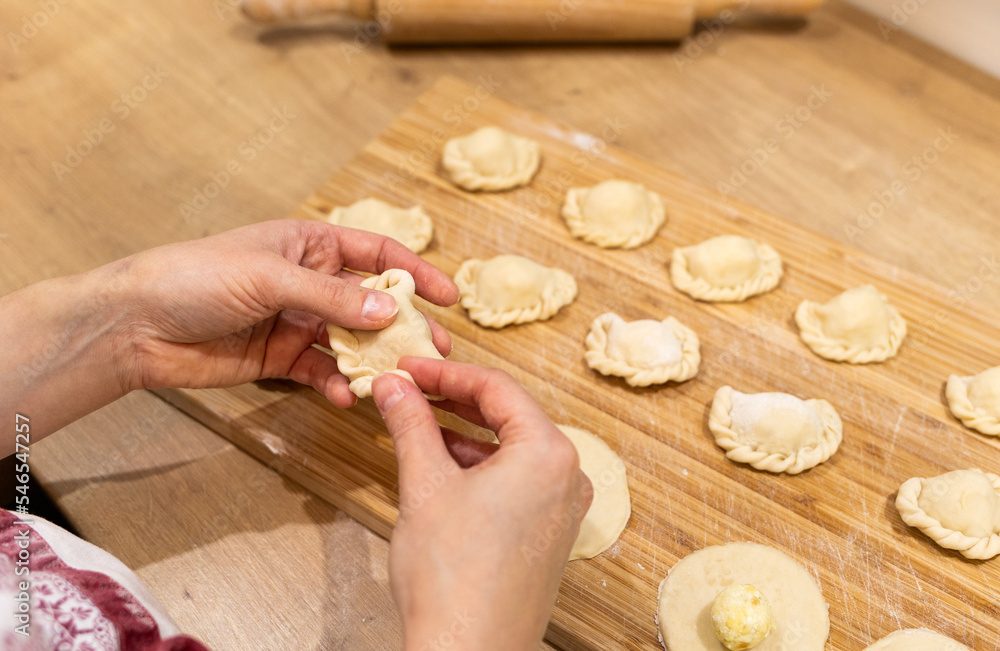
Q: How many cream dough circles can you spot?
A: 3